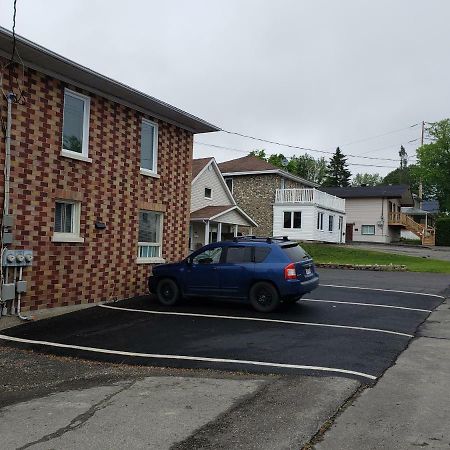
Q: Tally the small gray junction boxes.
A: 4